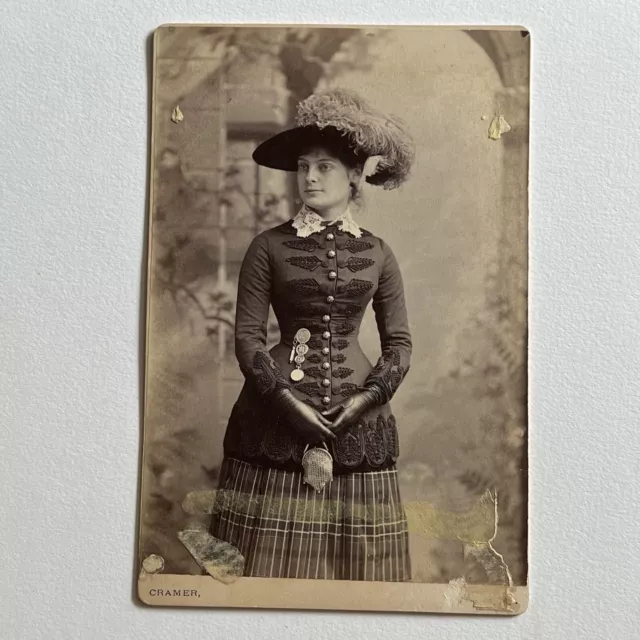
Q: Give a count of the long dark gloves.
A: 2